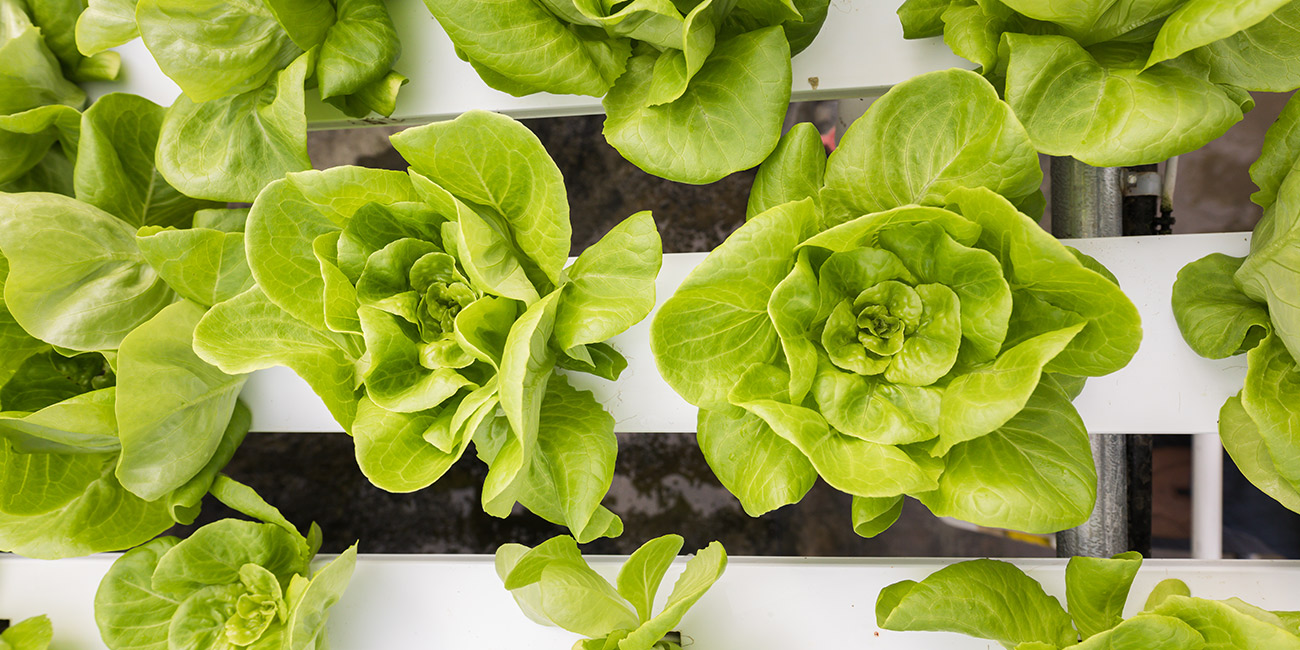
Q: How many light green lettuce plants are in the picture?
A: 12